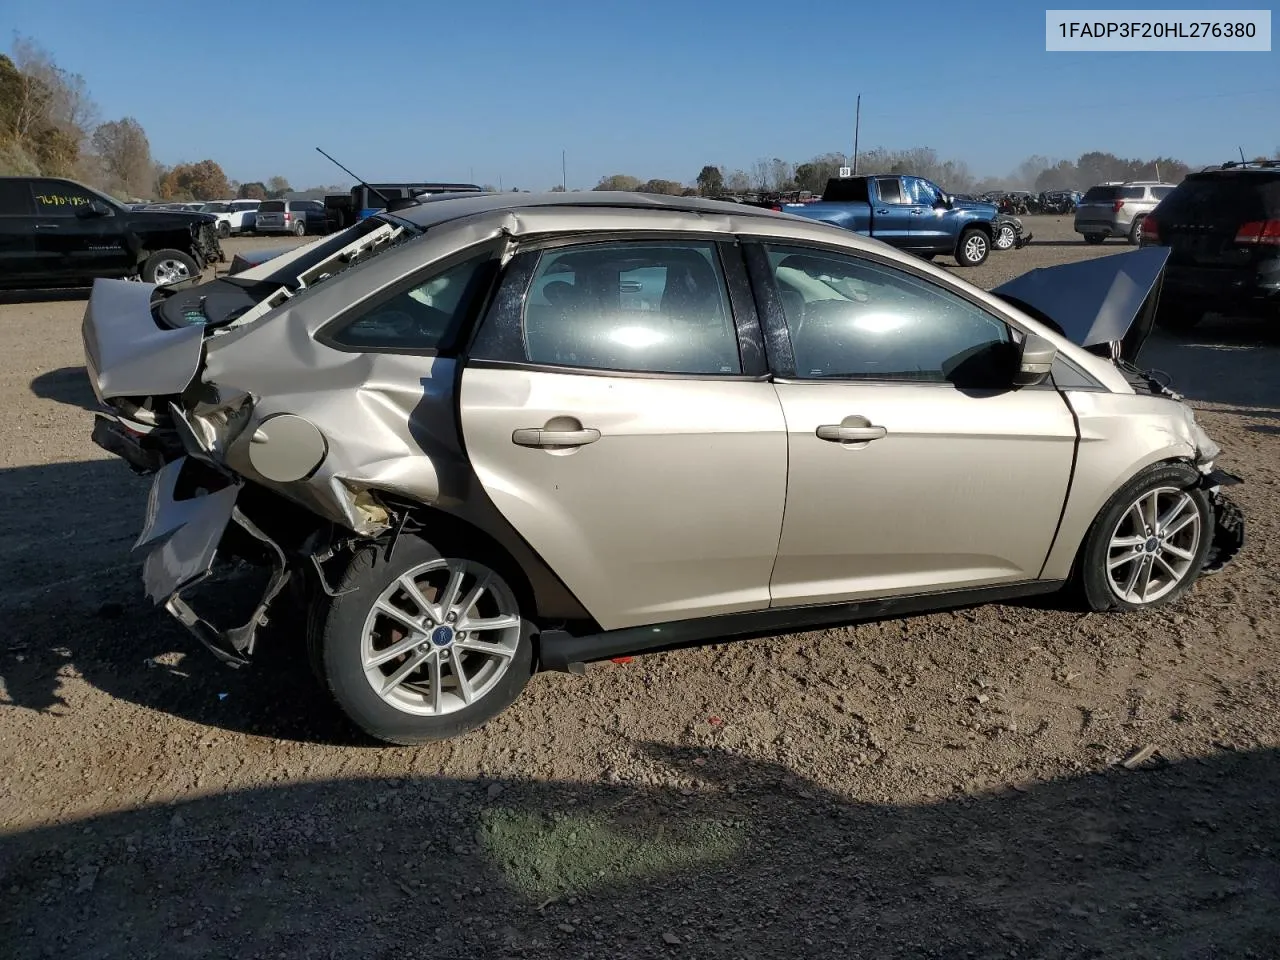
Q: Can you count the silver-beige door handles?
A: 2